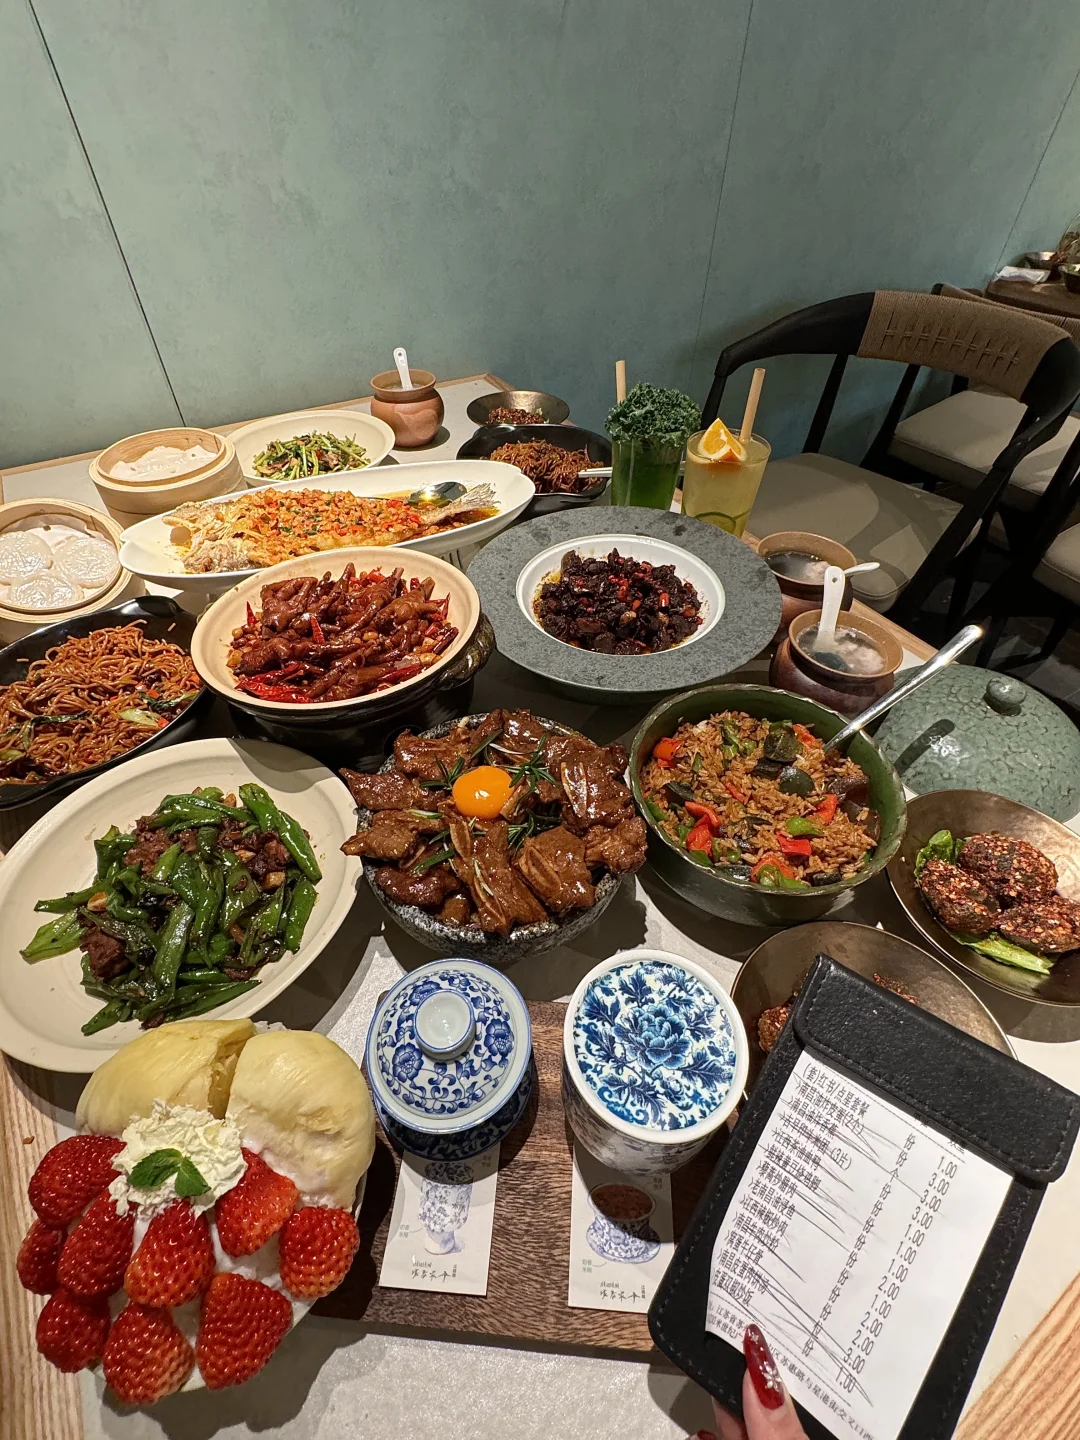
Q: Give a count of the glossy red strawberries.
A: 9